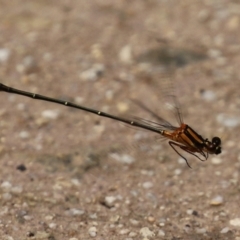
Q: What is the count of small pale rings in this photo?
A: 5